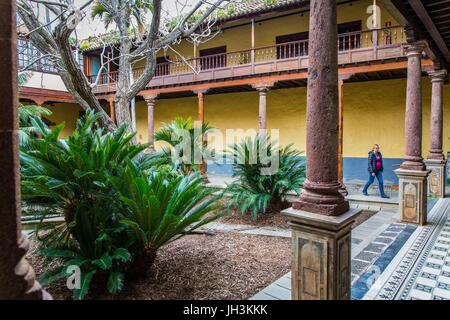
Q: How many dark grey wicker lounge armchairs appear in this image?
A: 0